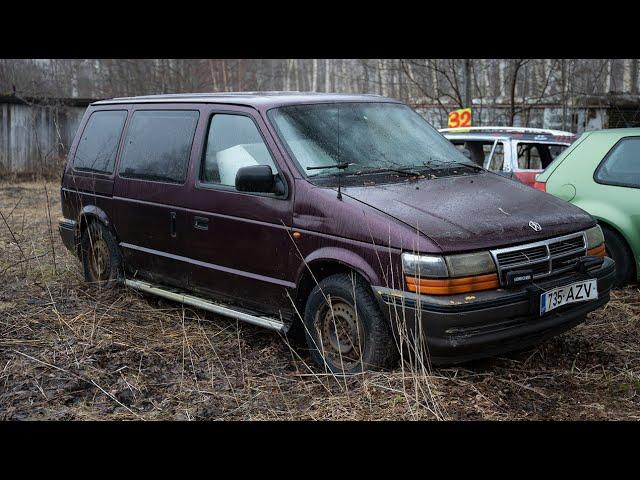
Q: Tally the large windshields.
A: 1